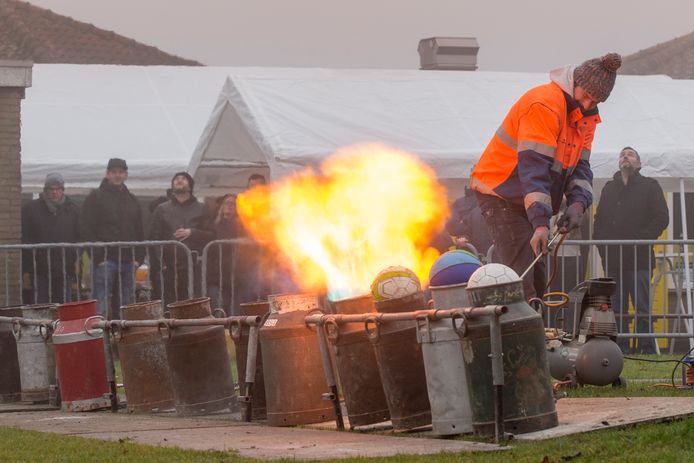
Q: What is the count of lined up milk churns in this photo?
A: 11